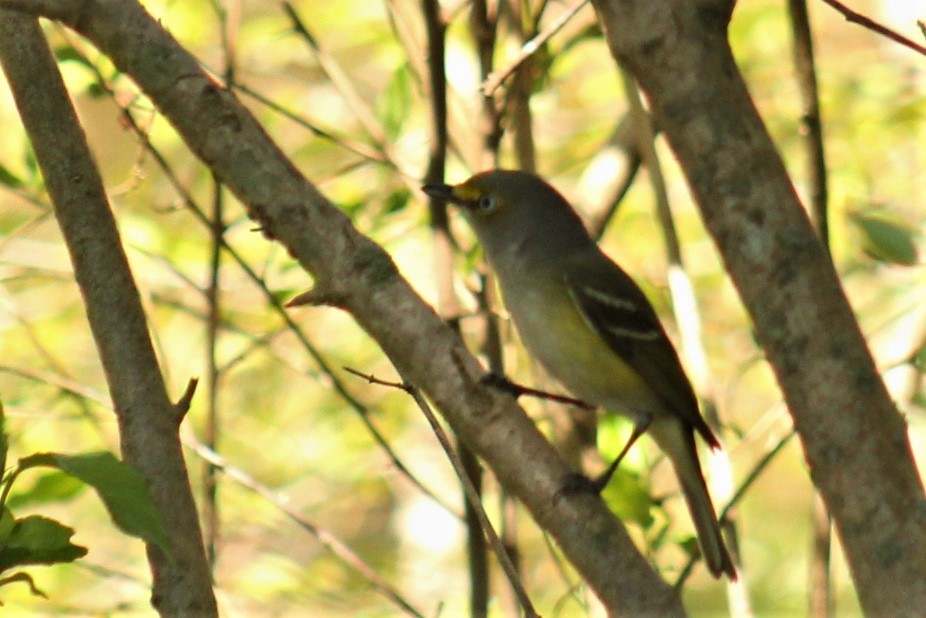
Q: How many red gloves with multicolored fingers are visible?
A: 0